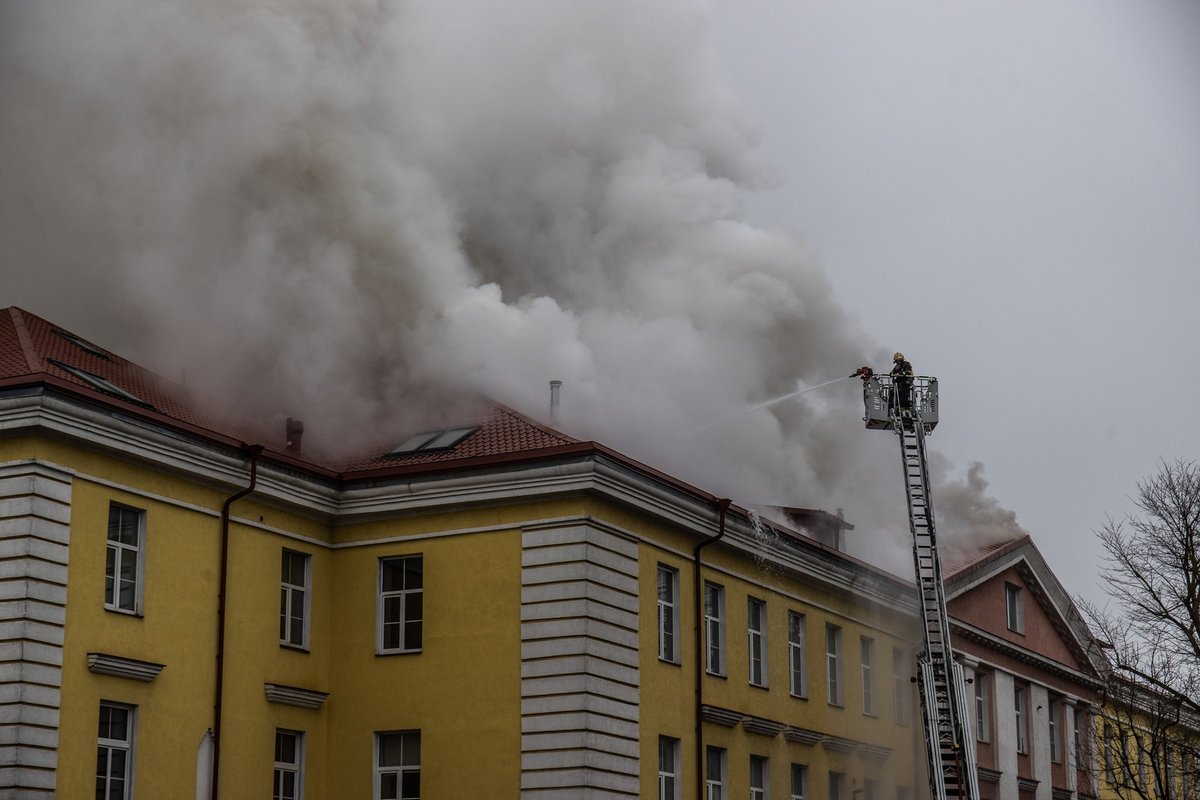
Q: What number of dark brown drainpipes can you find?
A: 2